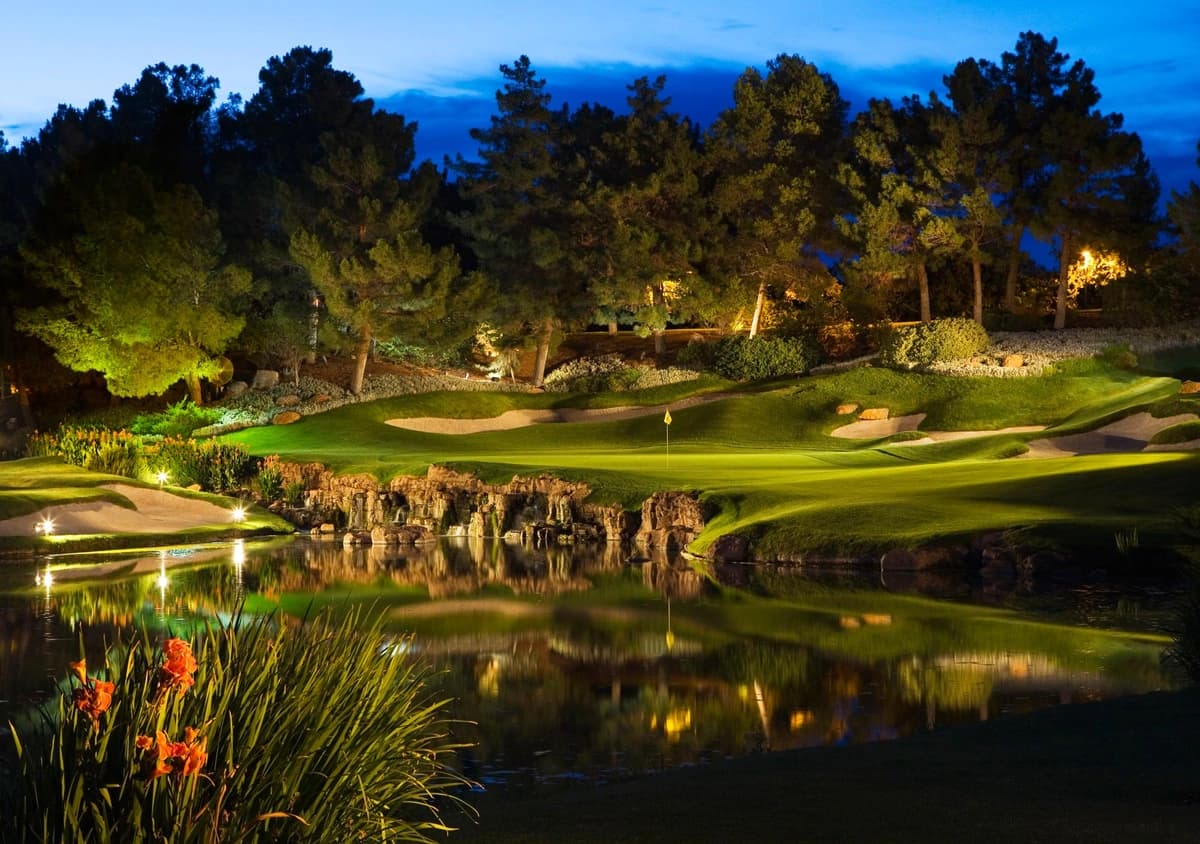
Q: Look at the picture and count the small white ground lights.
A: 3